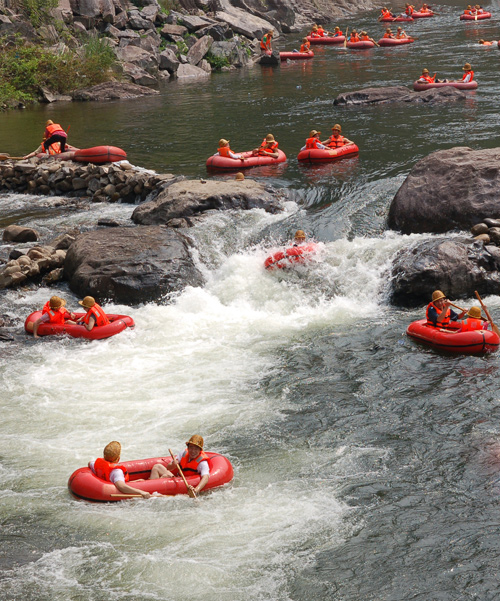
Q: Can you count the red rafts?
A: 15